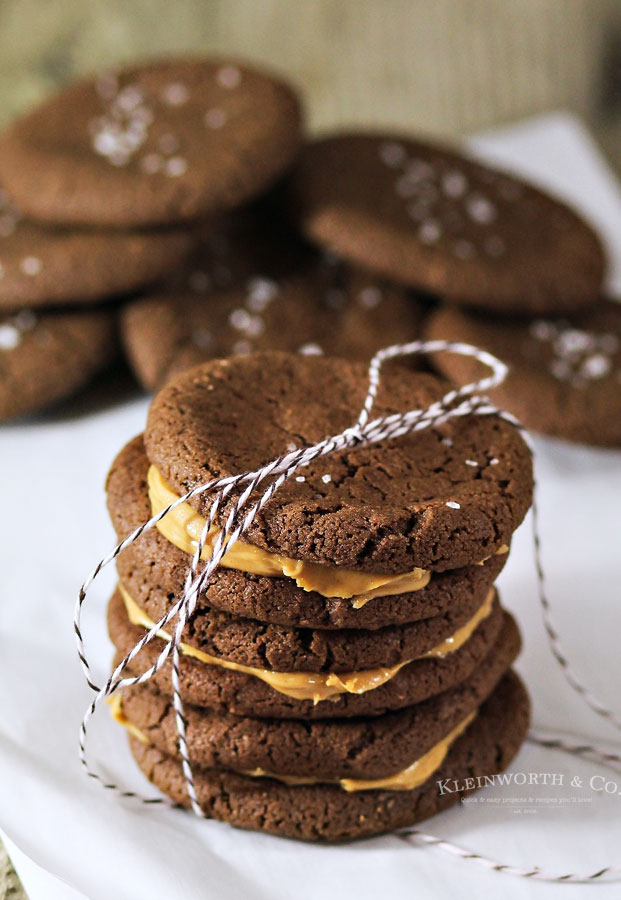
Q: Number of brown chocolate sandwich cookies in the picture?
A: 3